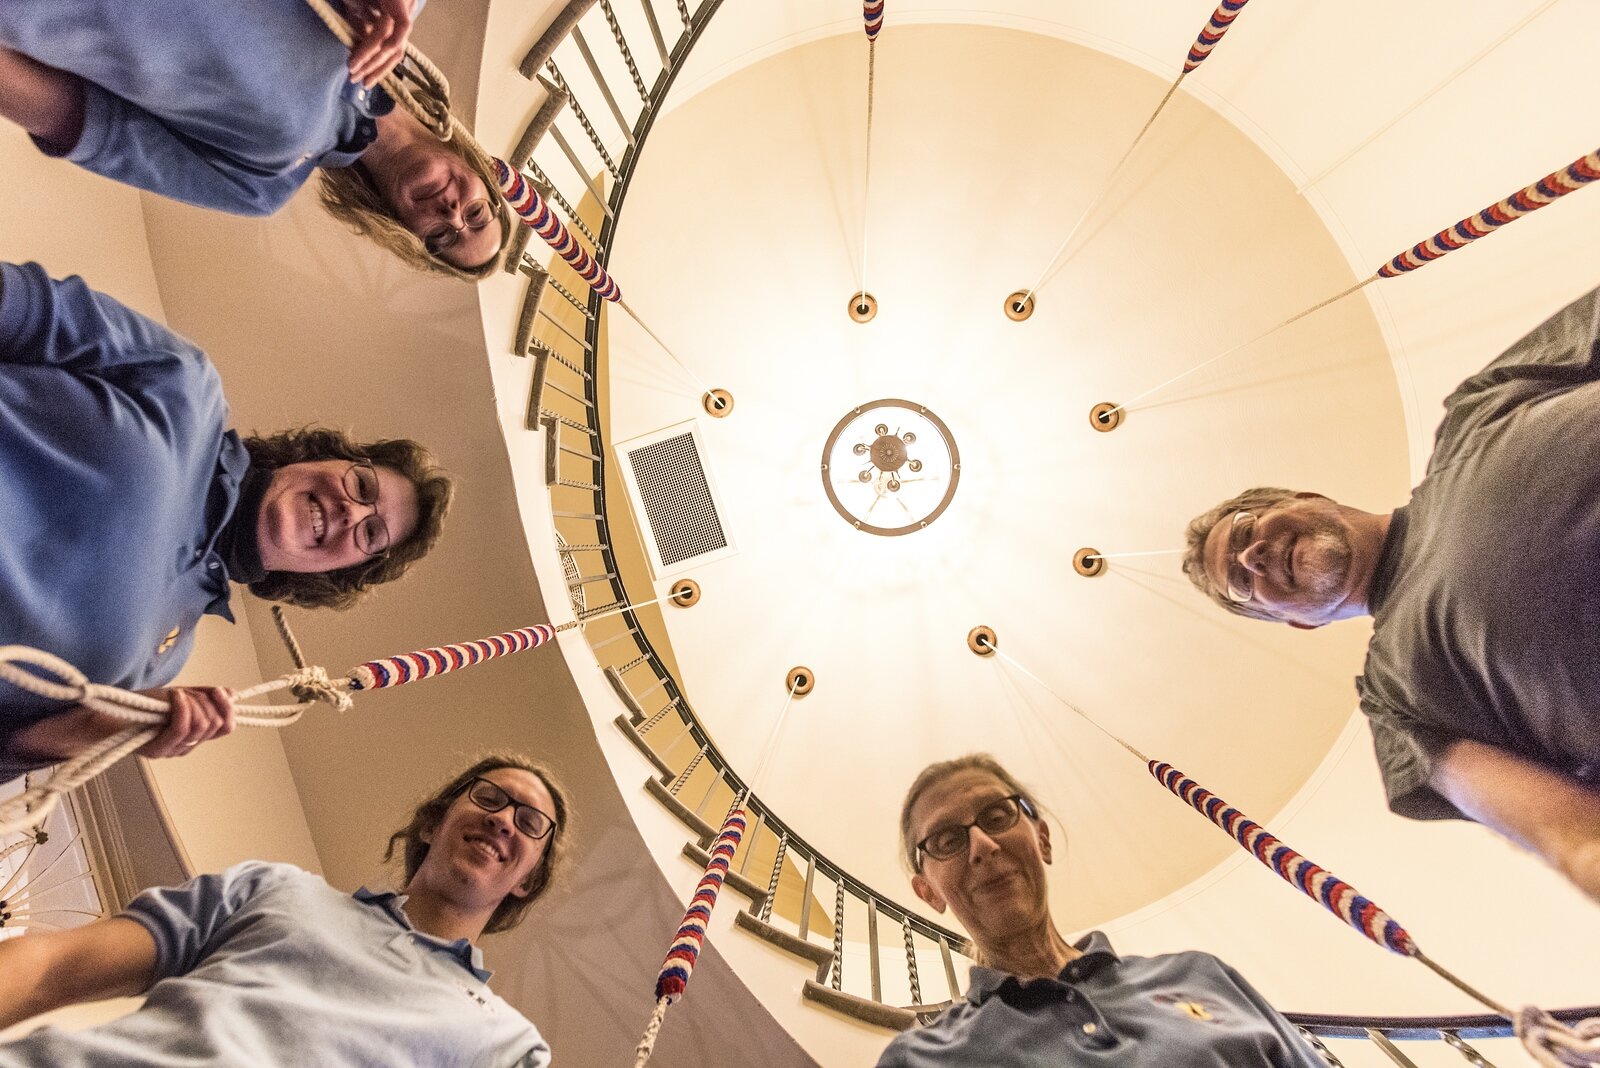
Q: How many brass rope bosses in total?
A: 8